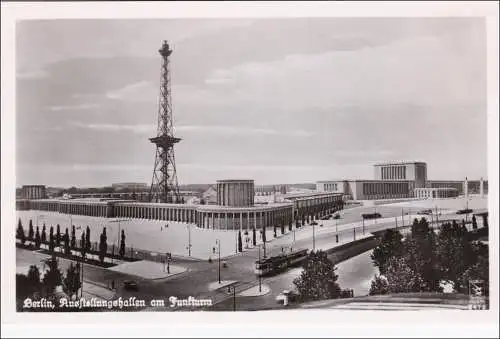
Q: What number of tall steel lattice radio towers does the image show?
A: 1